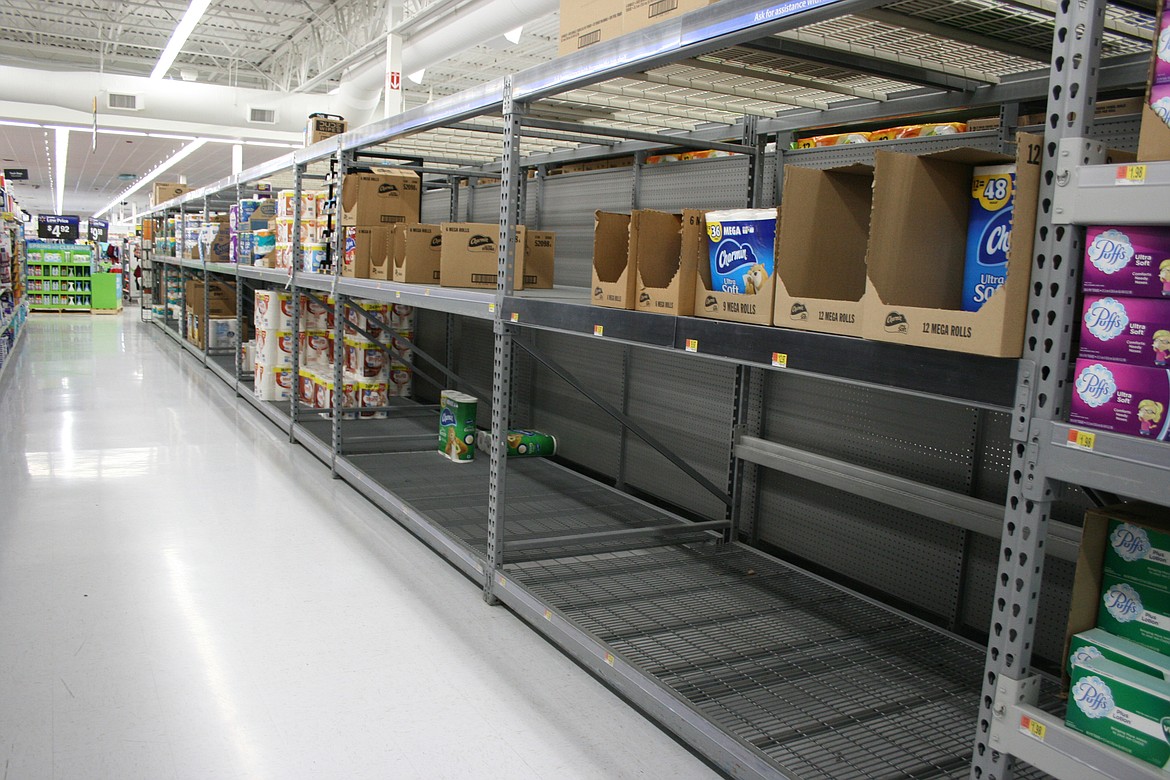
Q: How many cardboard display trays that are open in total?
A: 5